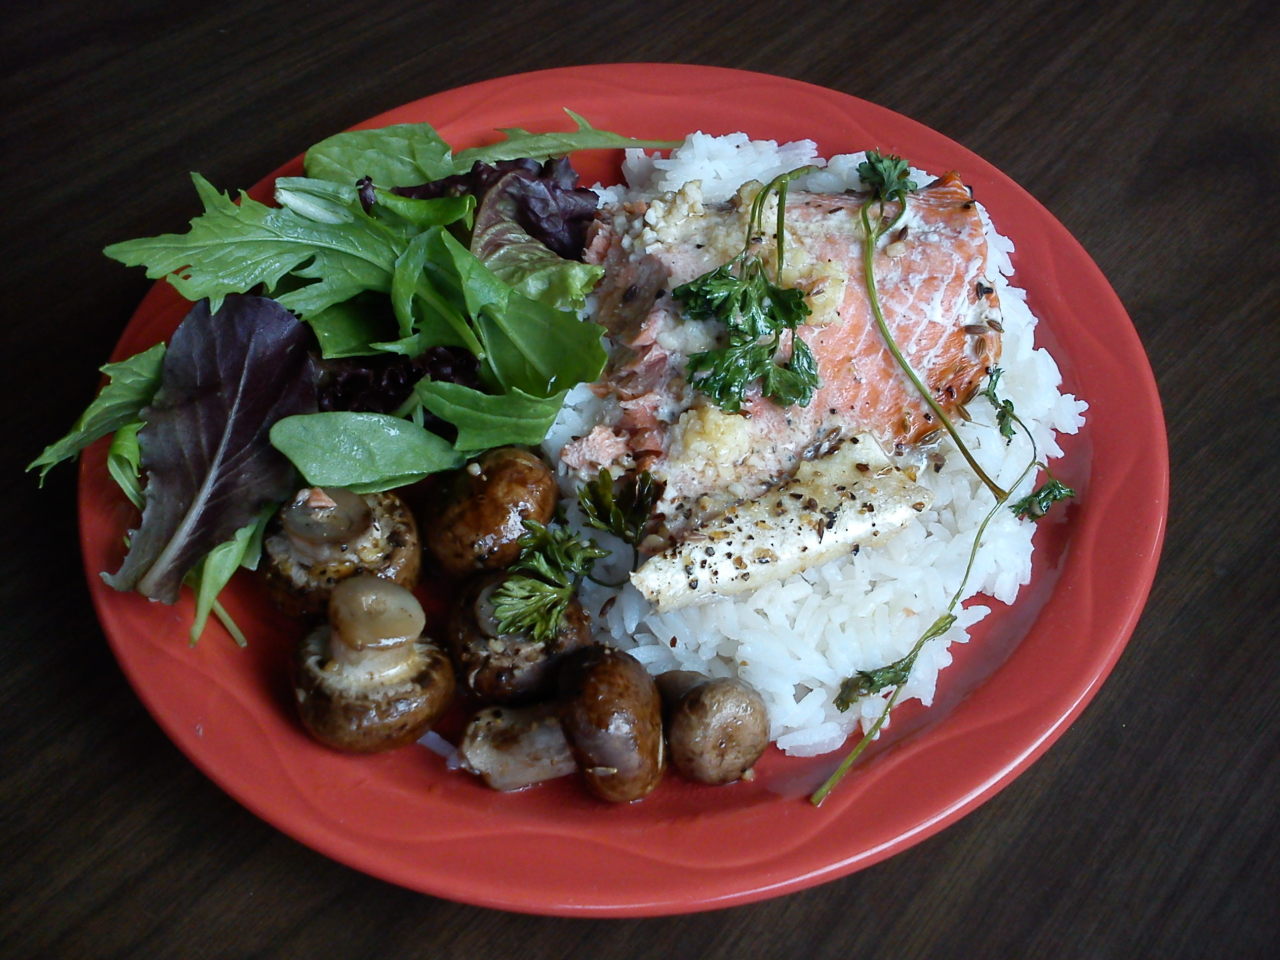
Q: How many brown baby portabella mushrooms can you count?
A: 6